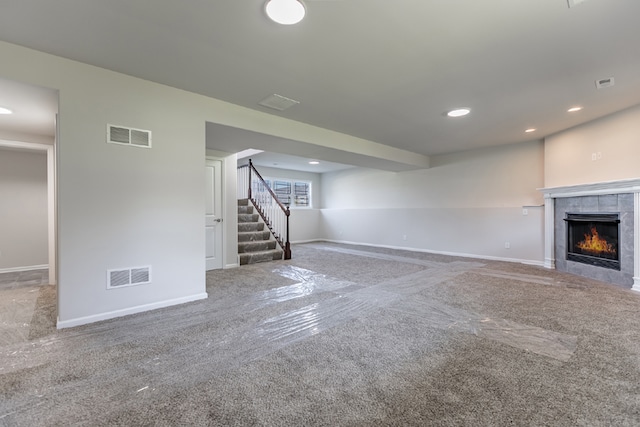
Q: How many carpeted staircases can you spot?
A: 1